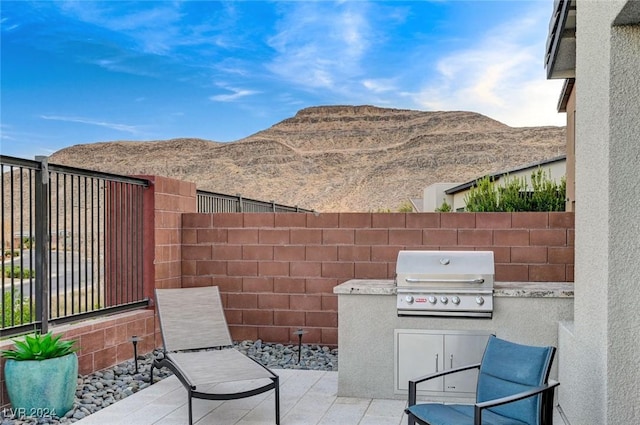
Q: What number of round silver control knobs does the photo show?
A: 5